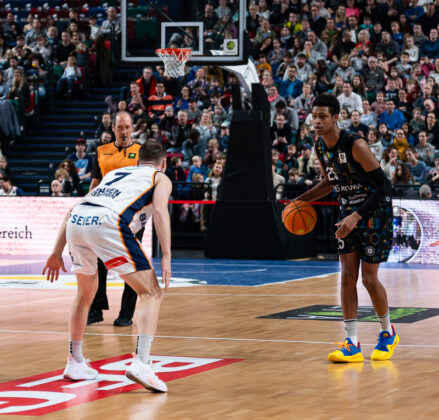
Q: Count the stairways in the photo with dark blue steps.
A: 1